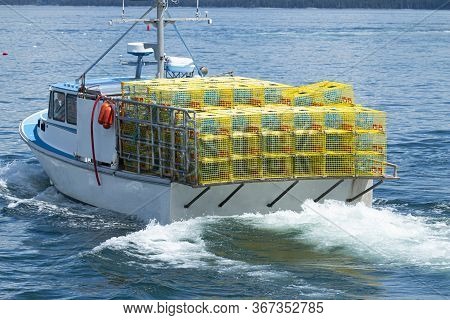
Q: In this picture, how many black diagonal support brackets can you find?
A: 5